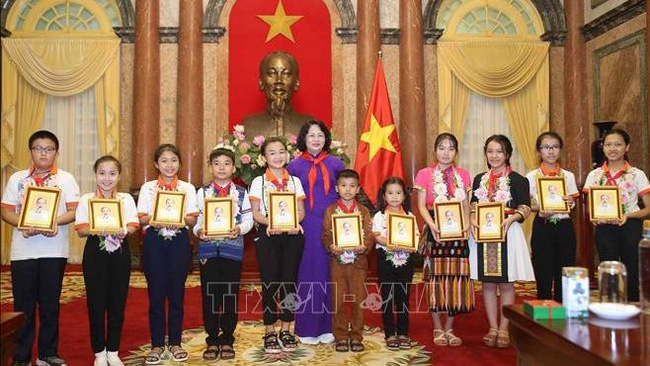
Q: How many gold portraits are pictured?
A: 11